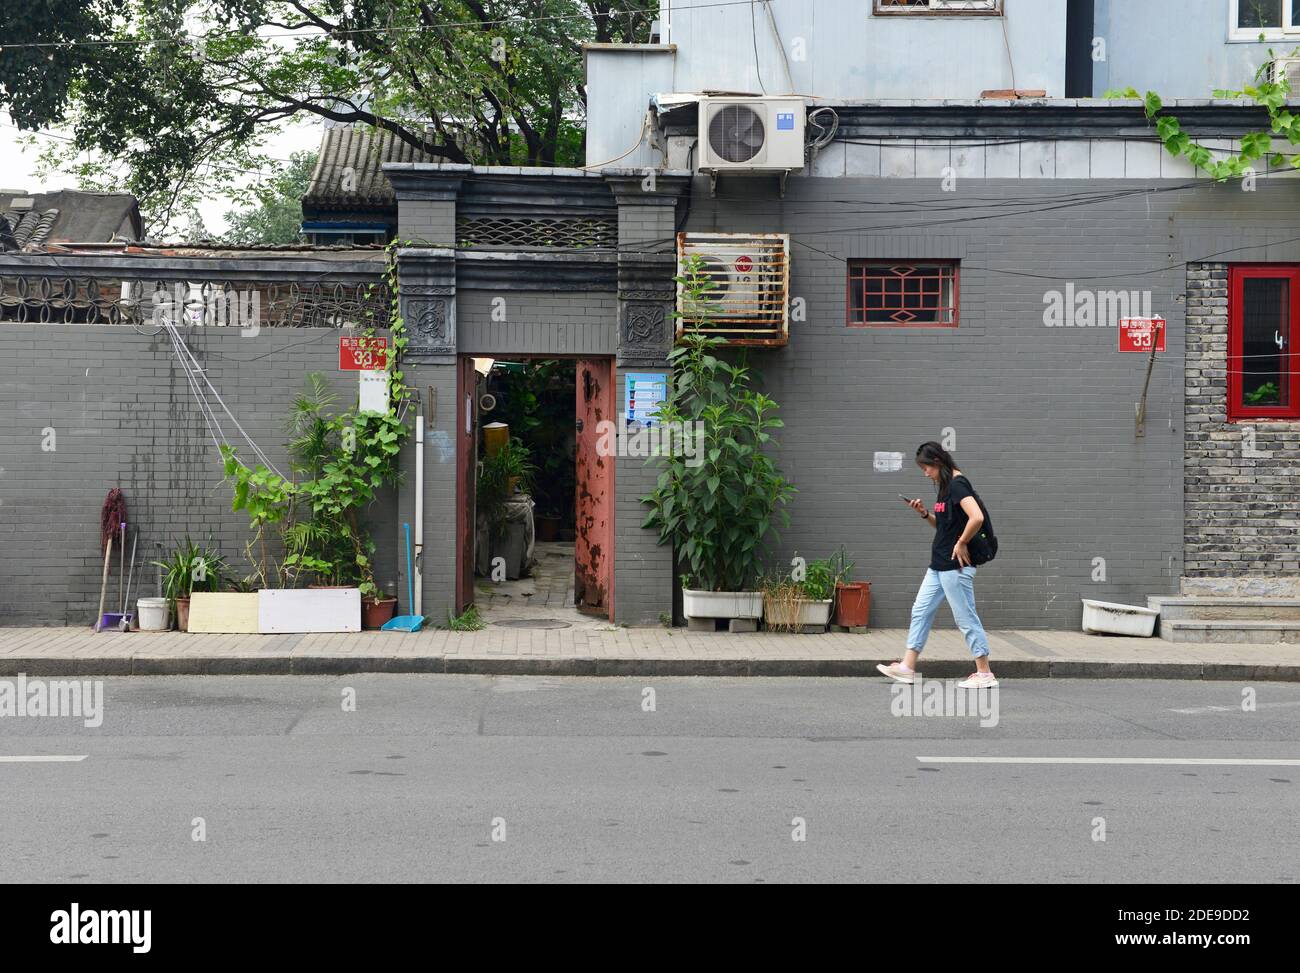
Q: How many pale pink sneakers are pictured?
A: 2